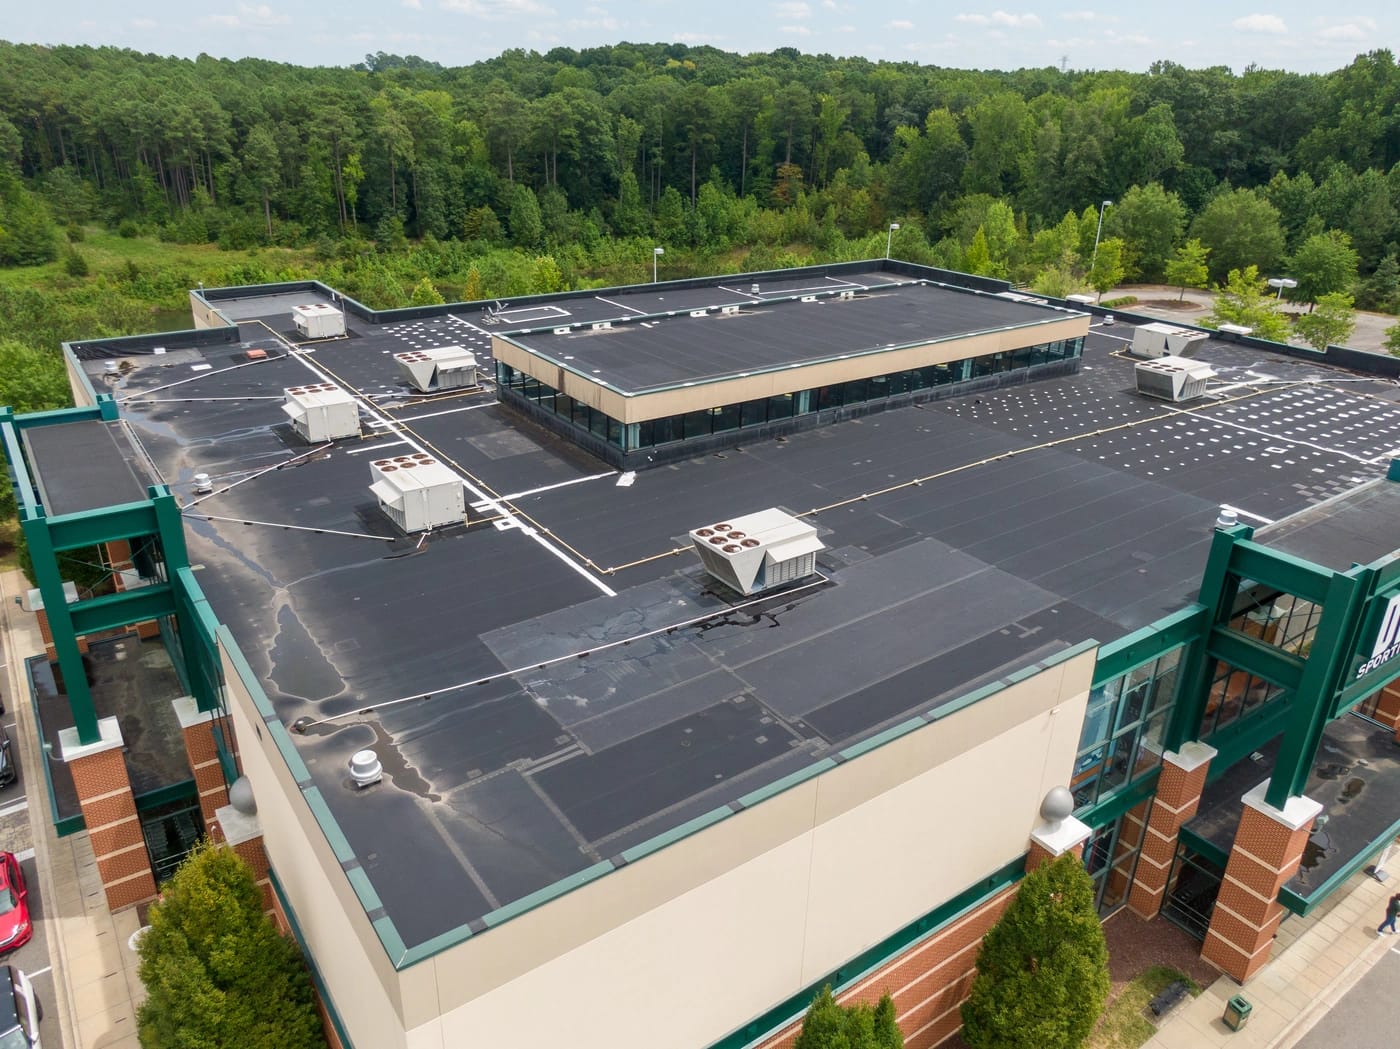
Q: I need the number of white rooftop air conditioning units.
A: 7